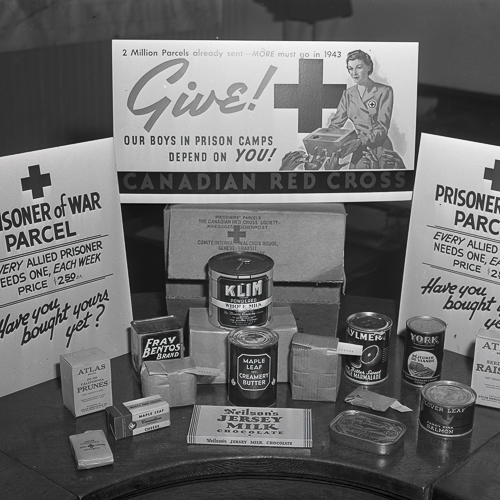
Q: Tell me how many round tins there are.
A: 5